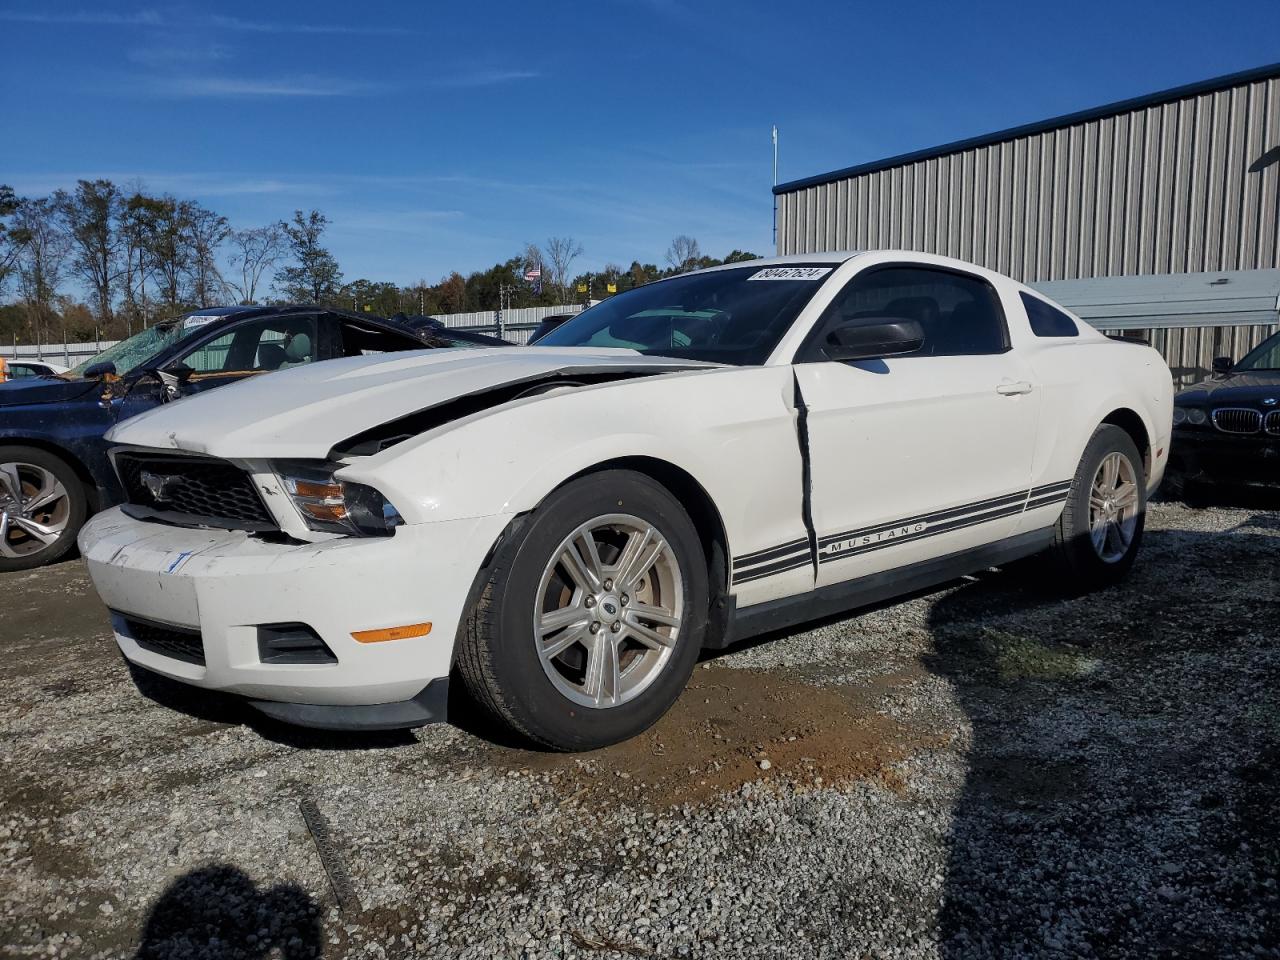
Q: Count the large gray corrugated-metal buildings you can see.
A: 1